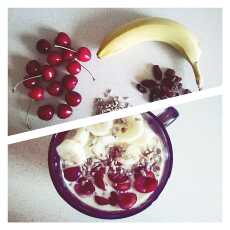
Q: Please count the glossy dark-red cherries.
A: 15